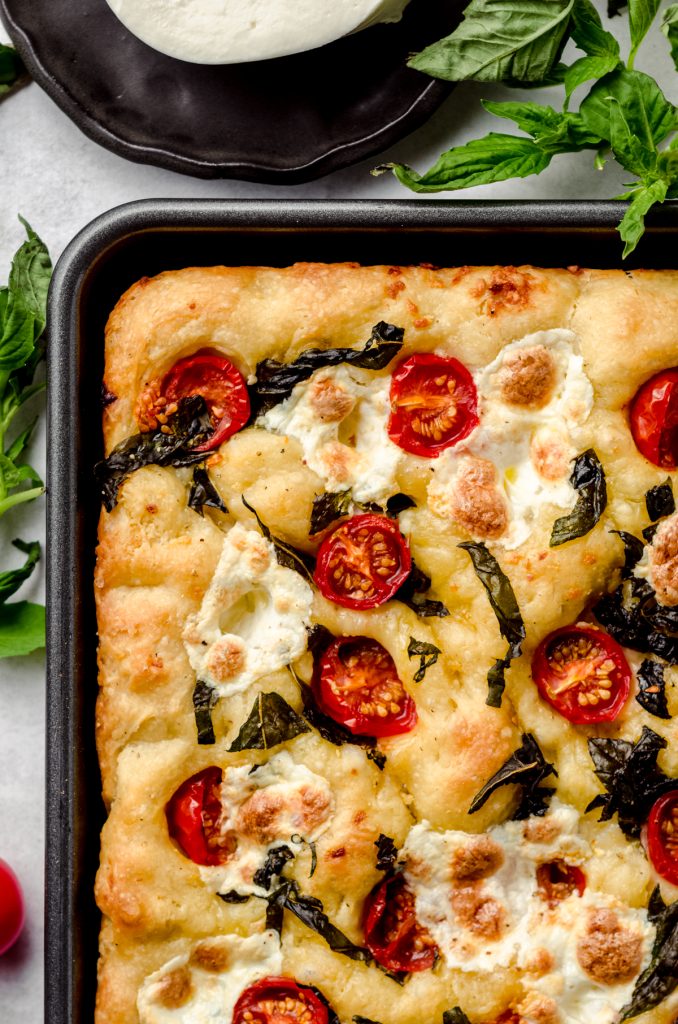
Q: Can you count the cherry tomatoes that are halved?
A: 11